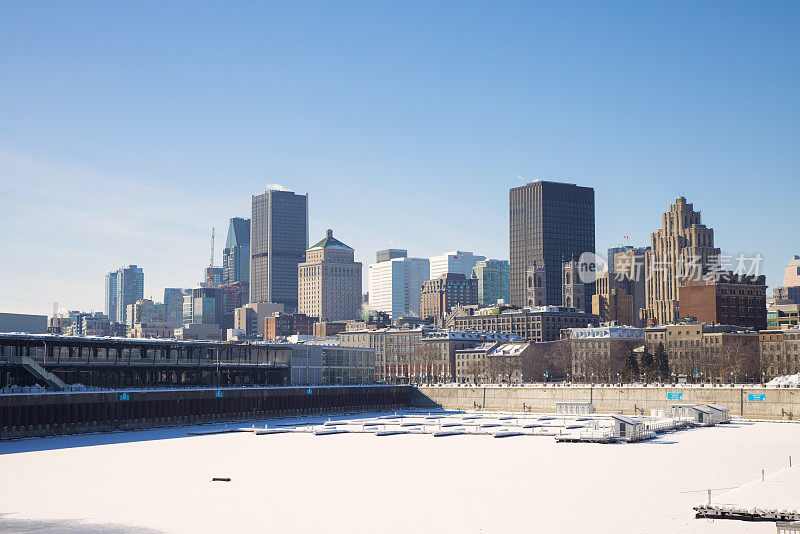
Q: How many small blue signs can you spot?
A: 5